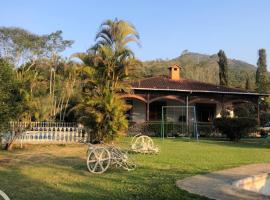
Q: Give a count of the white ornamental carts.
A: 2